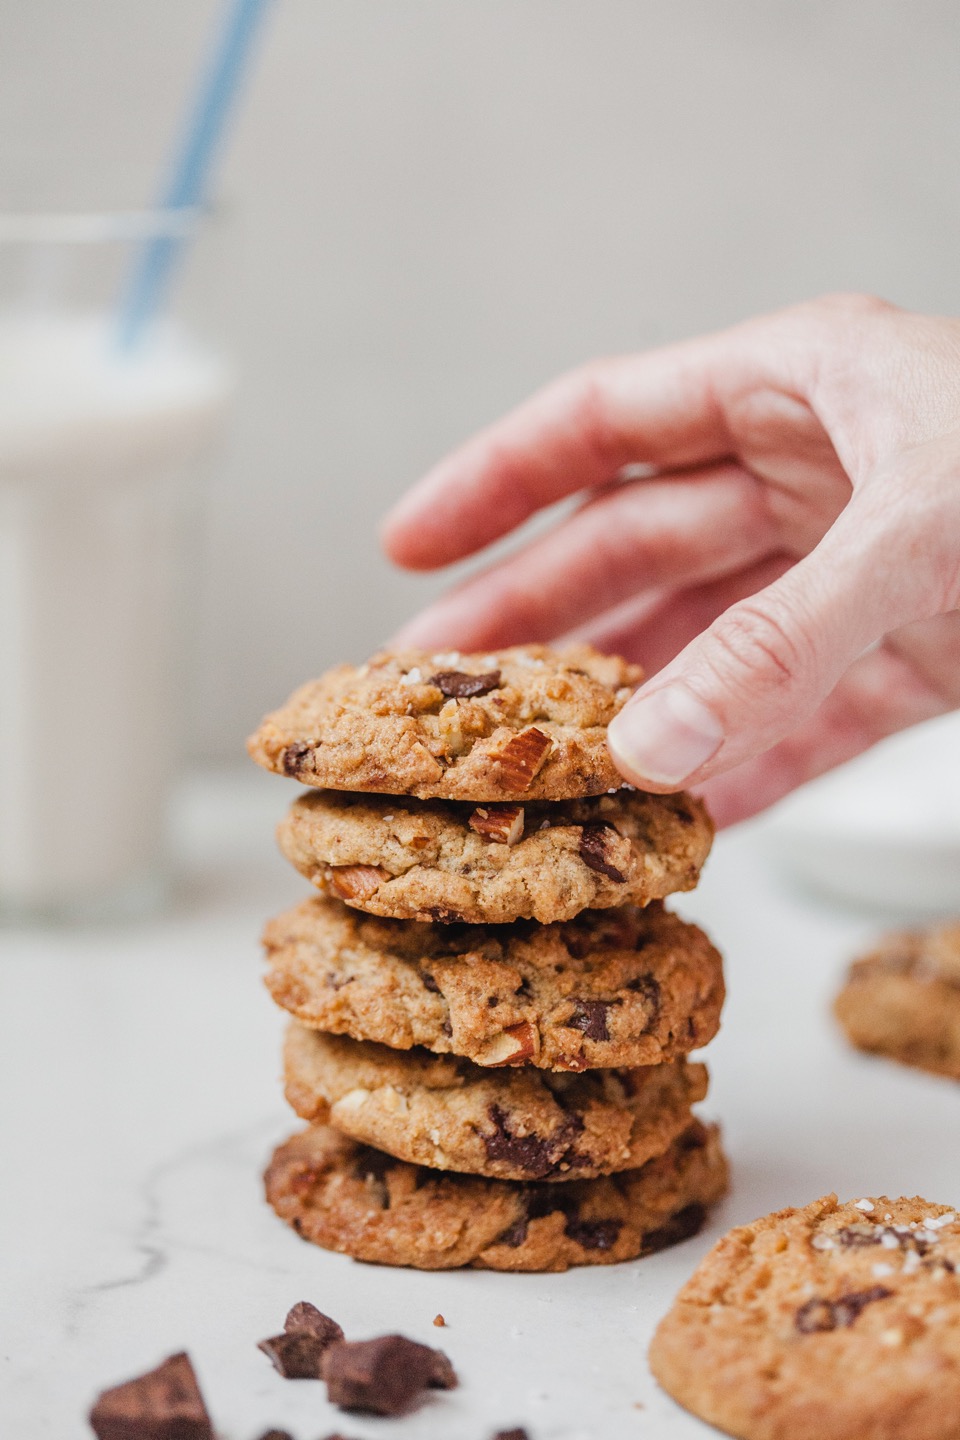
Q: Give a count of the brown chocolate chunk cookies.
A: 7